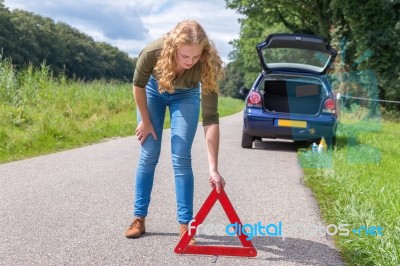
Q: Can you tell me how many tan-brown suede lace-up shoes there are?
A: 2